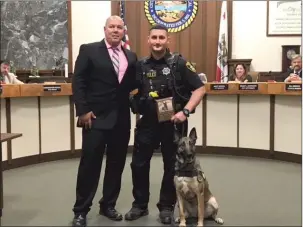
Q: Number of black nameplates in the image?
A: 4